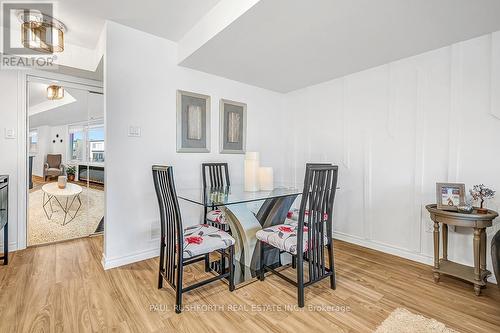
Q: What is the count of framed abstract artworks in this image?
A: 2